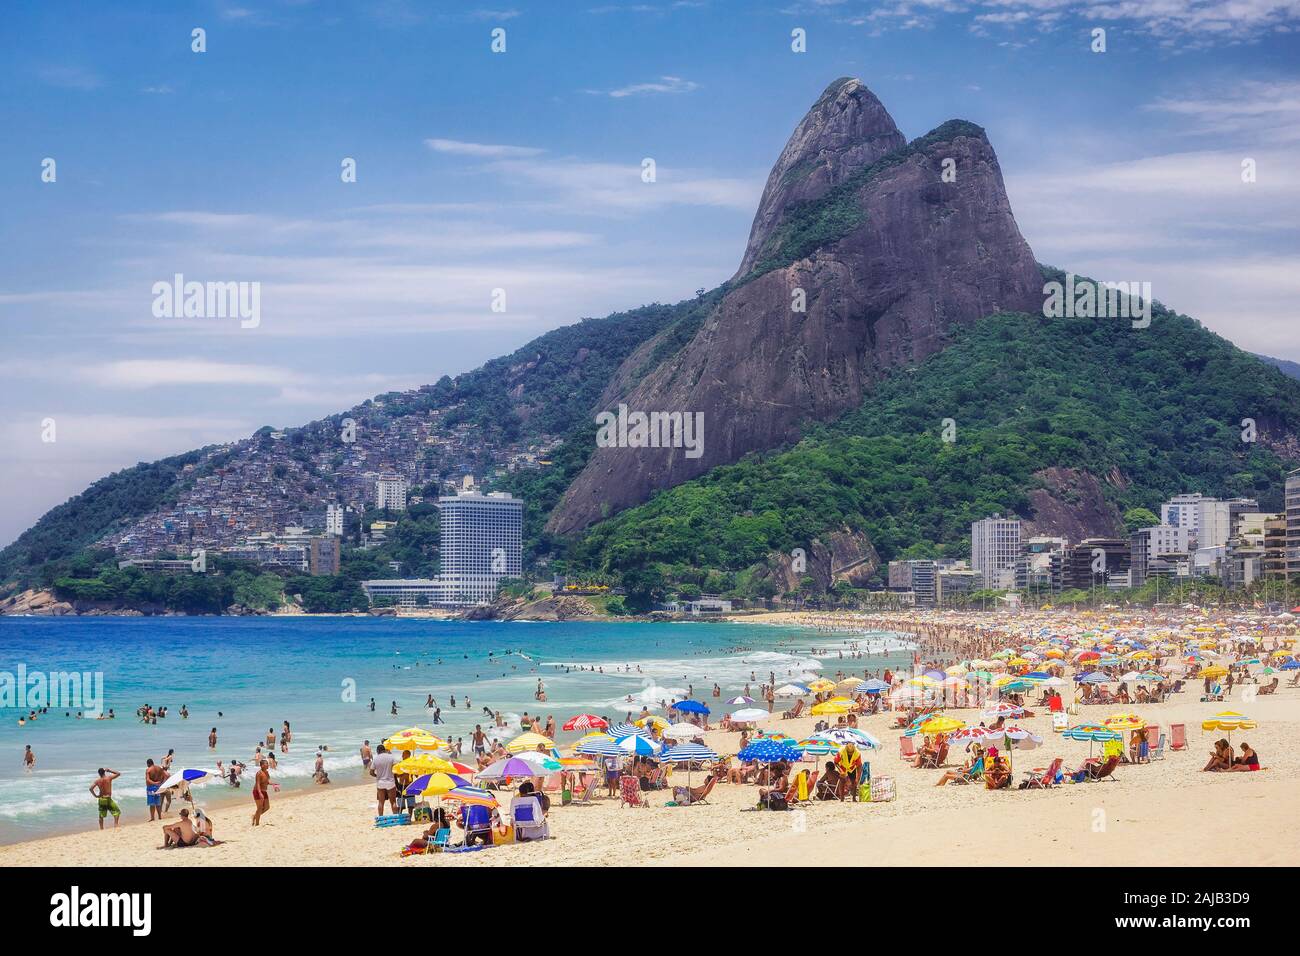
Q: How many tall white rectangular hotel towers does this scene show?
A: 1